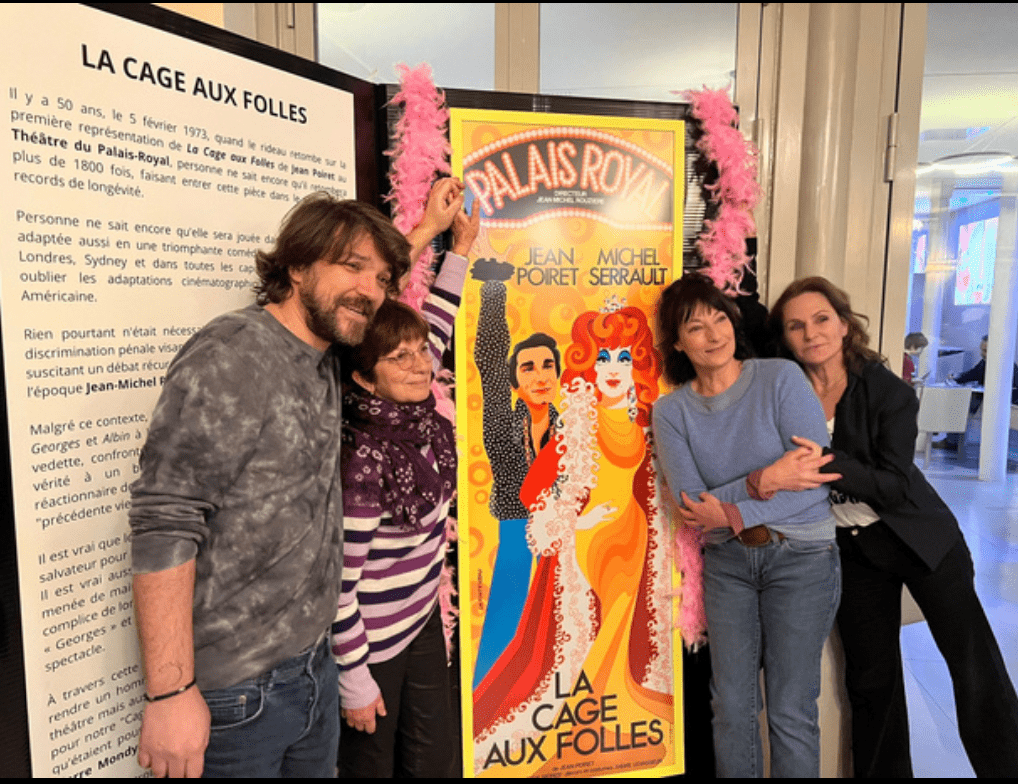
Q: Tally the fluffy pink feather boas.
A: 2